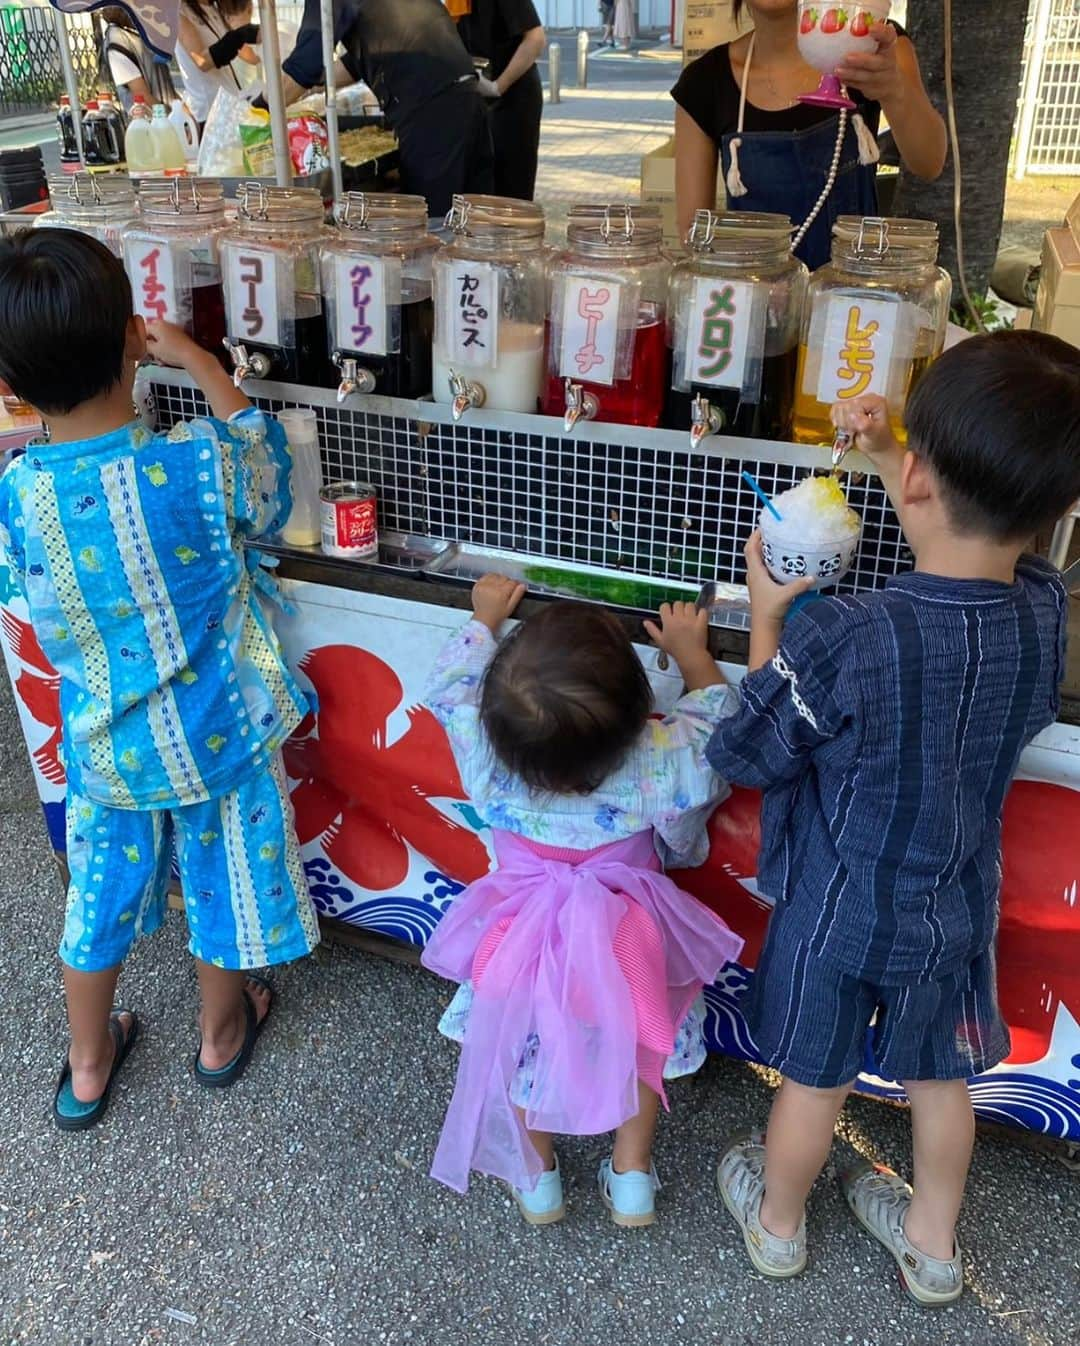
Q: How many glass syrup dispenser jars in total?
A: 8